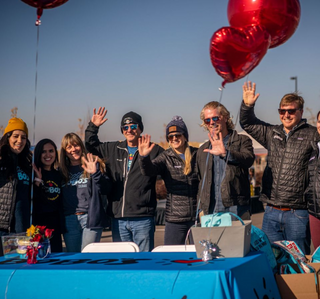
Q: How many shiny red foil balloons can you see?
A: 3